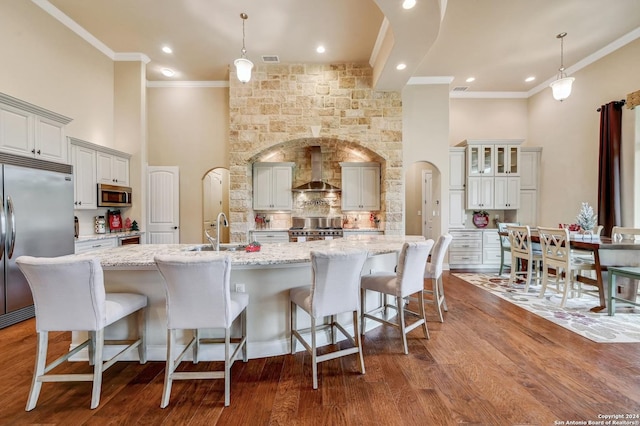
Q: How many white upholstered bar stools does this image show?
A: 5